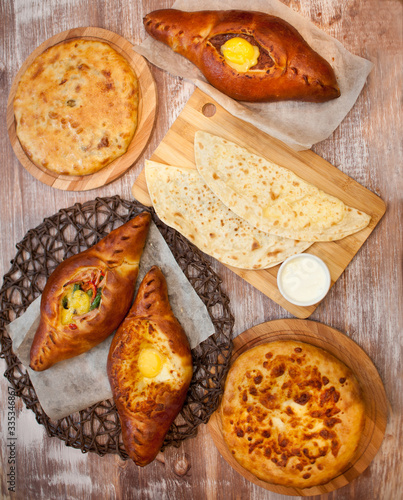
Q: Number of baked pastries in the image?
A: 7